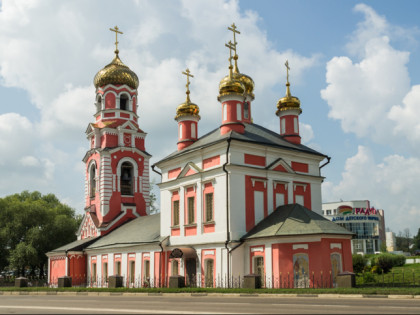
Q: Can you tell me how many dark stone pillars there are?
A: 6